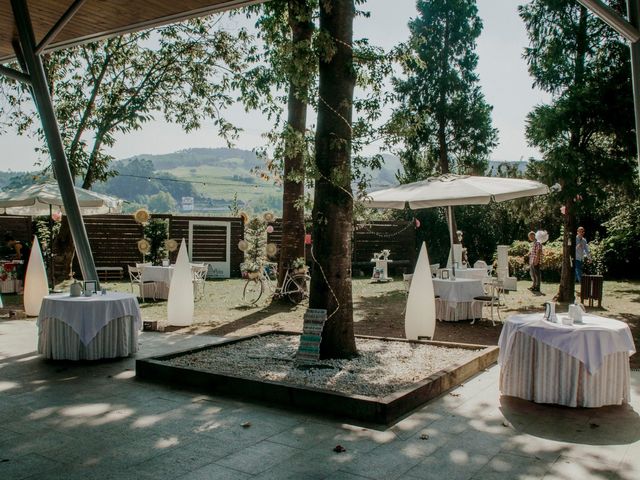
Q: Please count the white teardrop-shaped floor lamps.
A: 3